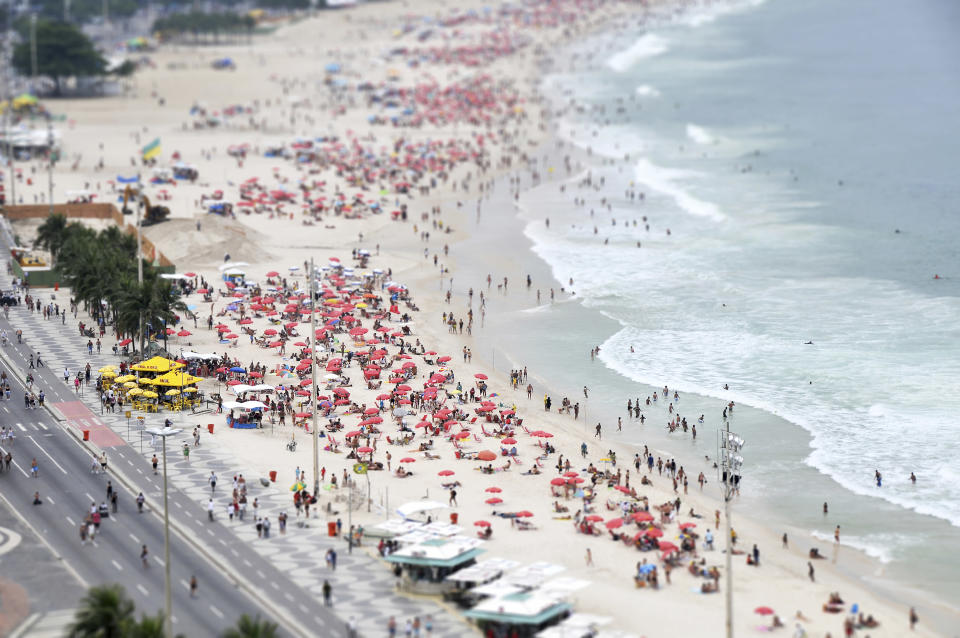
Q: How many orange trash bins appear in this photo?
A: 5